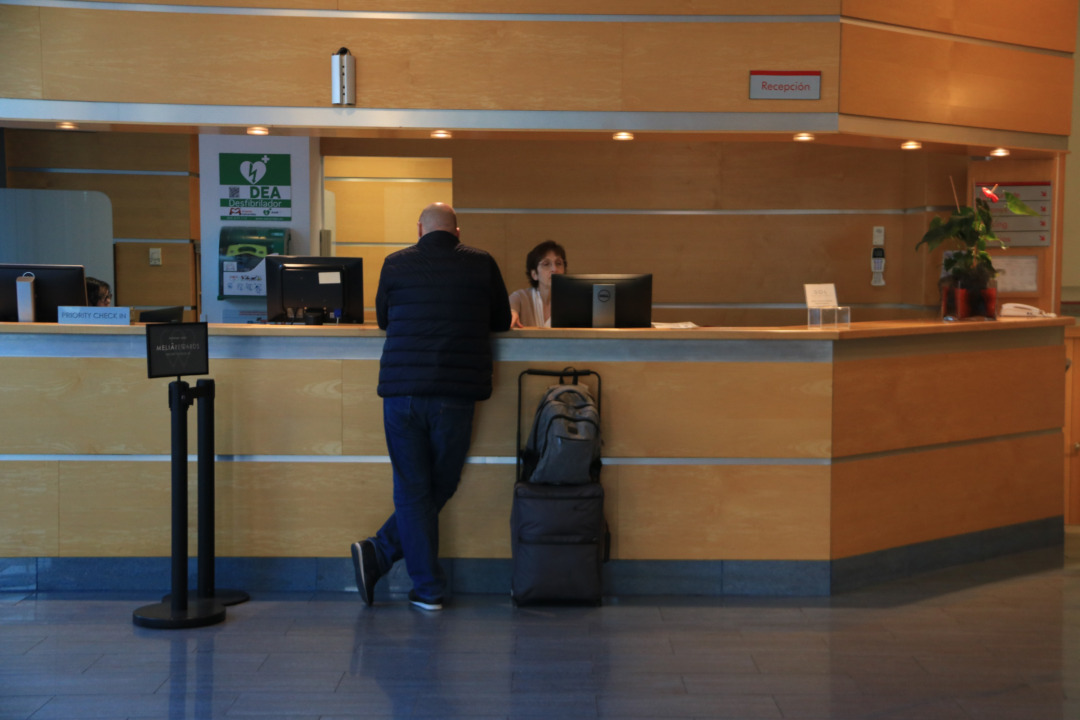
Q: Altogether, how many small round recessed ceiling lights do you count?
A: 7